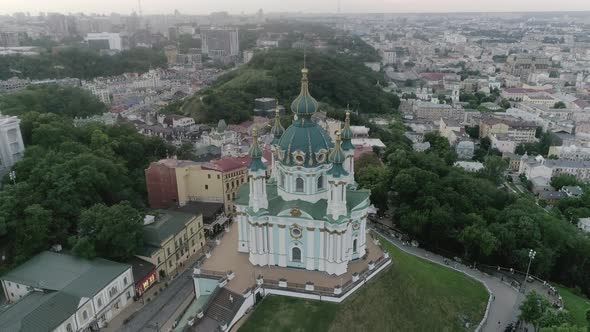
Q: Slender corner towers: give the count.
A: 4